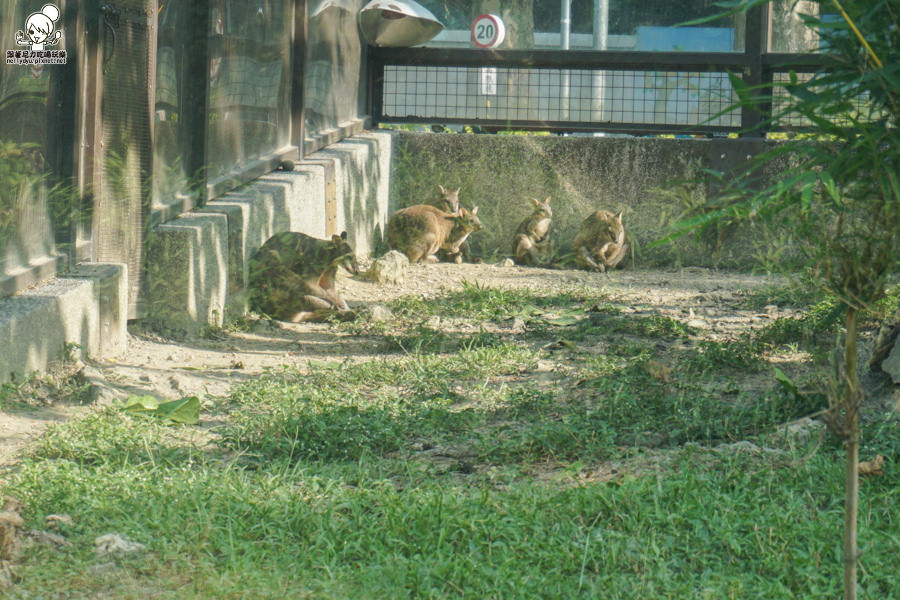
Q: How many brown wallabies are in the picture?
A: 5